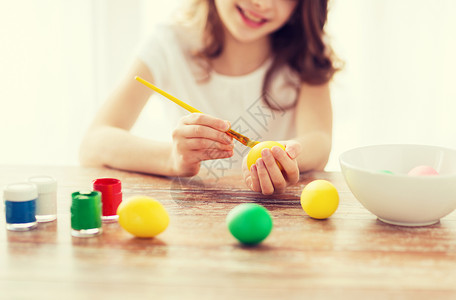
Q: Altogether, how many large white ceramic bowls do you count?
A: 1